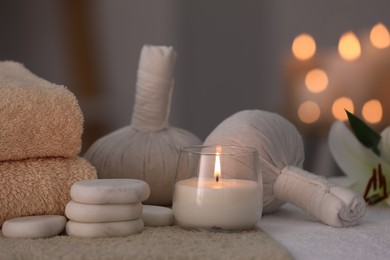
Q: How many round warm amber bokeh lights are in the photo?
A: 7